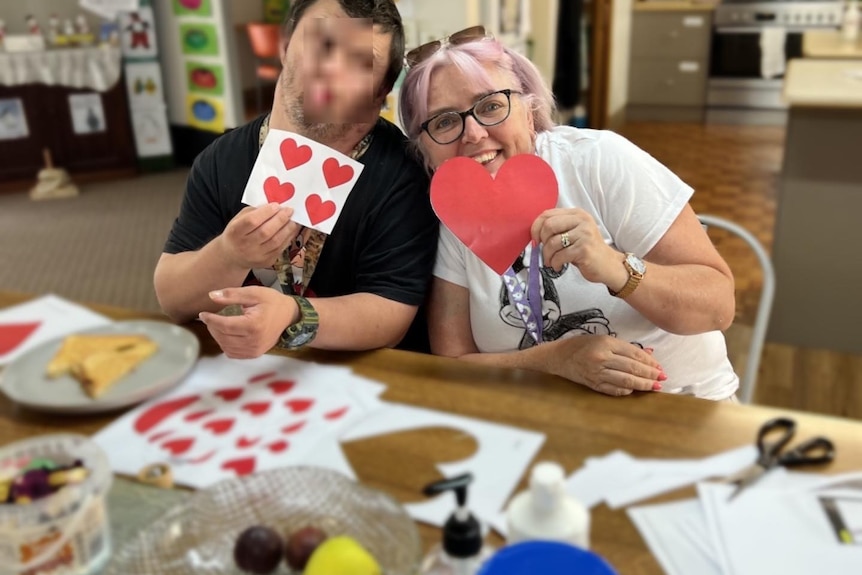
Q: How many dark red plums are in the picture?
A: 2